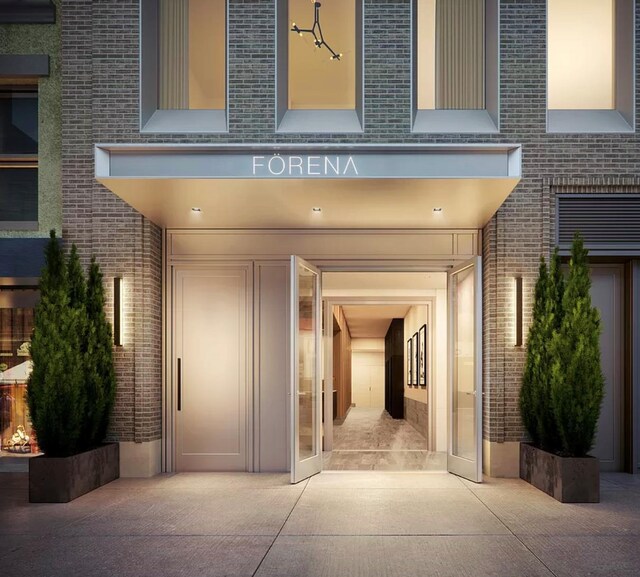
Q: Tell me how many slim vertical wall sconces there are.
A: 2